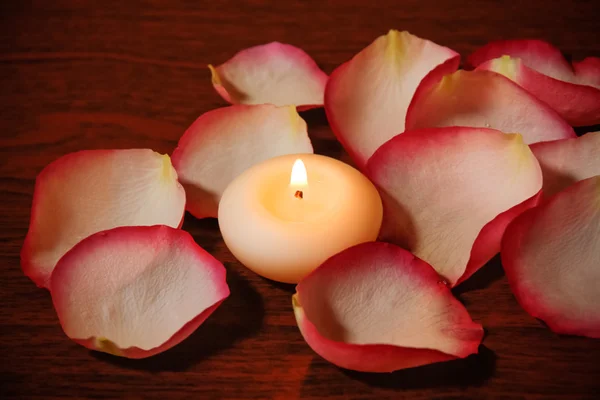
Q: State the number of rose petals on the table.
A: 11